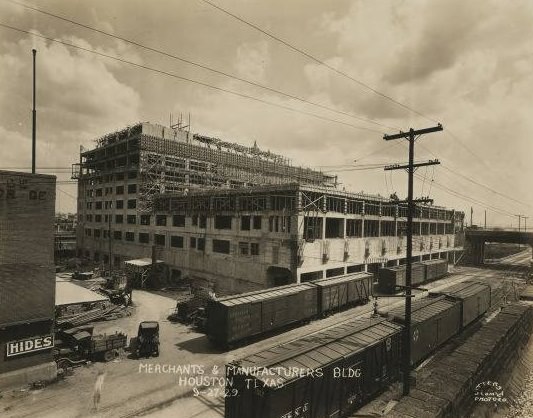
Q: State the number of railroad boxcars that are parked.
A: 7